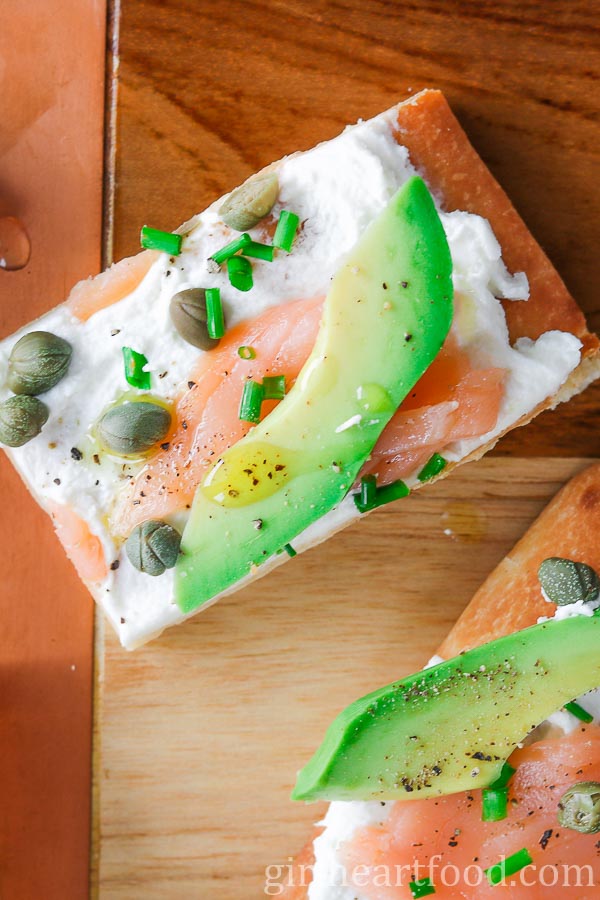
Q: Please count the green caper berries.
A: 8